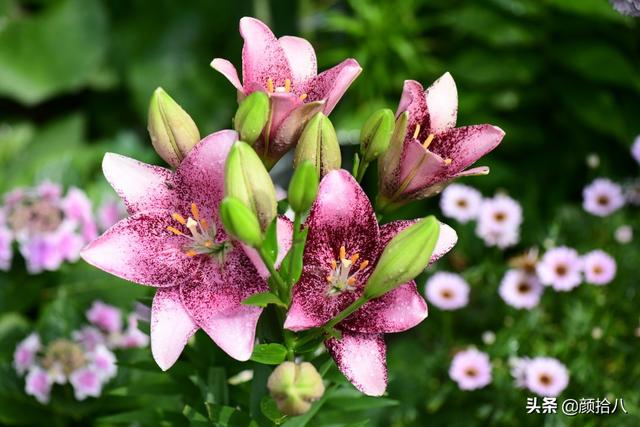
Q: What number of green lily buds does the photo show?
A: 9